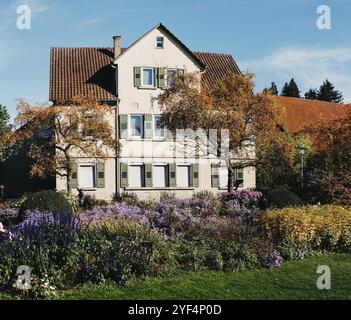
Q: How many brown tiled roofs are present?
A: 2